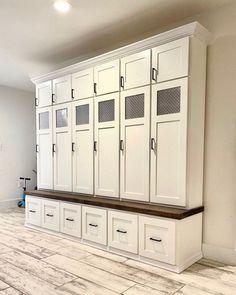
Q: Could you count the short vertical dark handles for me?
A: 12